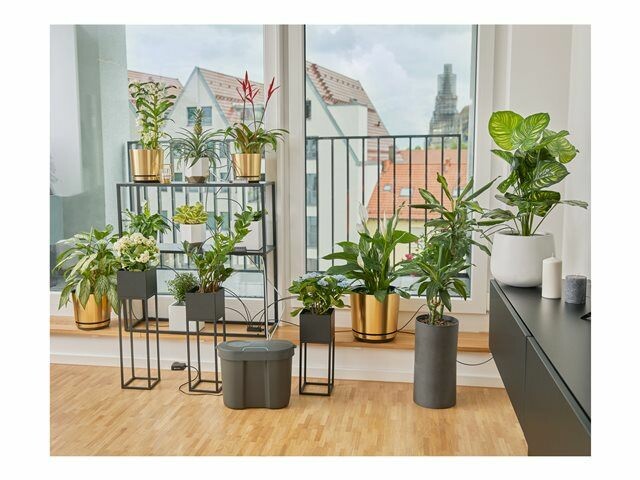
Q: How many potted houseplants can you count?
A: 14